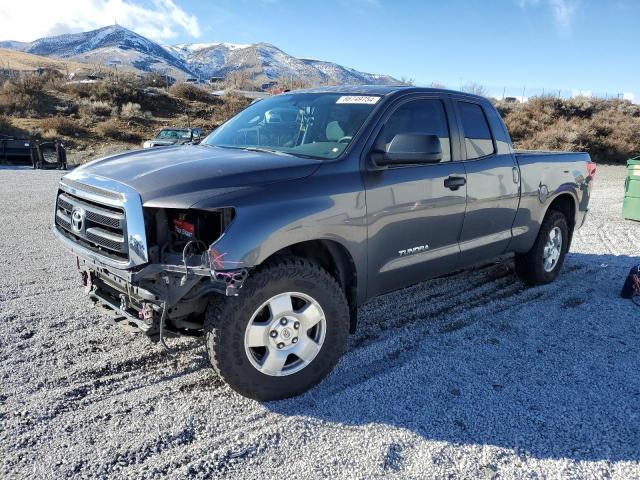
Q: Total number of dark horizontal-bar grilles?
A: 1